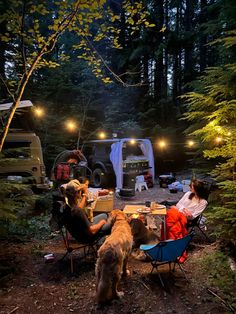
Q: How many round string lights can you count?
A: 7